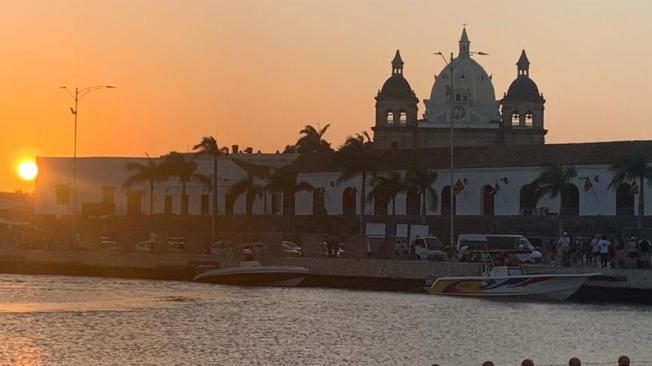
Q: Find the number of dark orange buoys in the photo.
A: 5